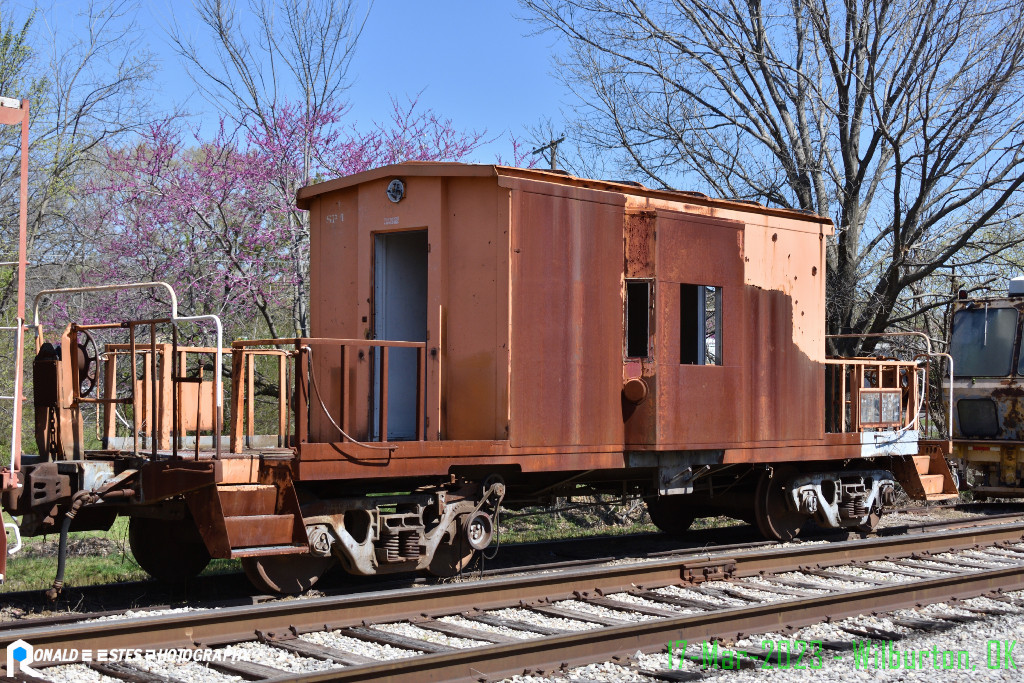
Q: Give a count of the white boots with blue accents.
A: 0